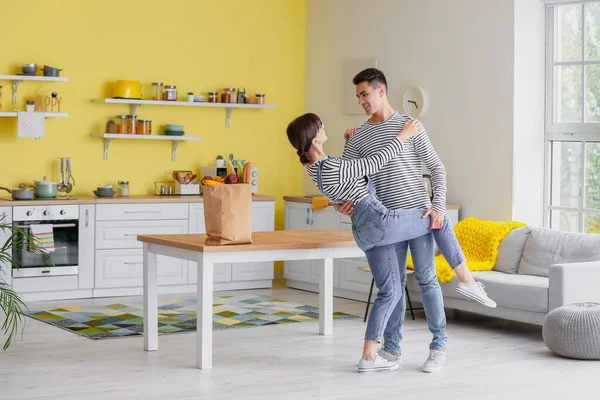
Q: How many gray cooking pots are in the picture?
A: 2